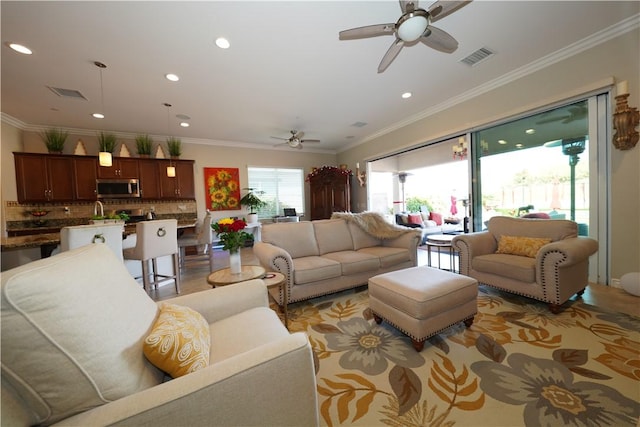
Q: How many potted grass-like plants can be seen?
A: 4